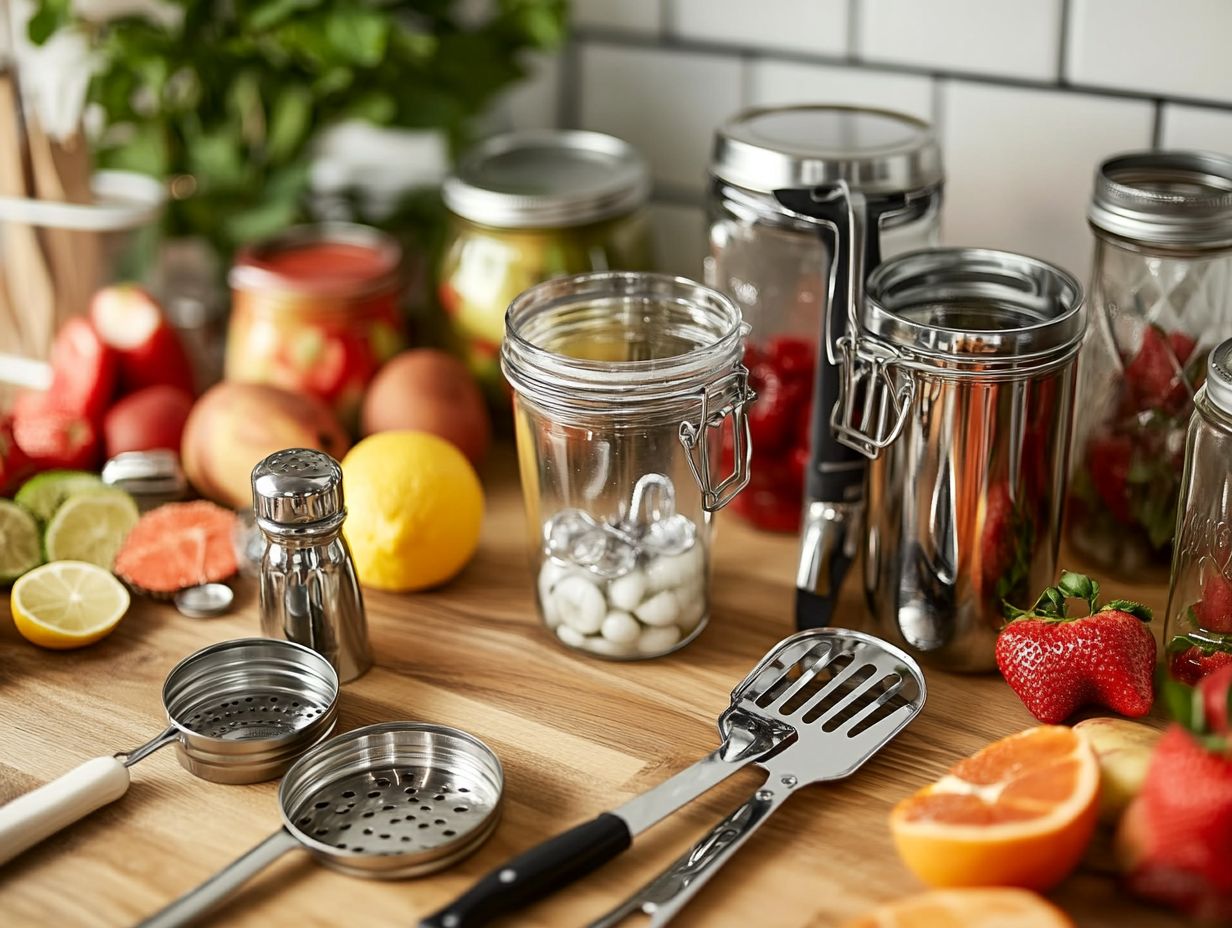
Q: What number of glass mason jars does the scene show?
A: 6